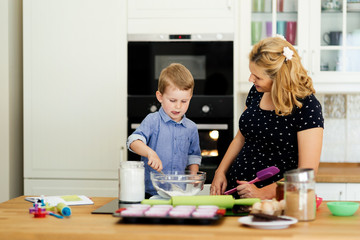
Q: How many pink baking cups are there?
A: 12